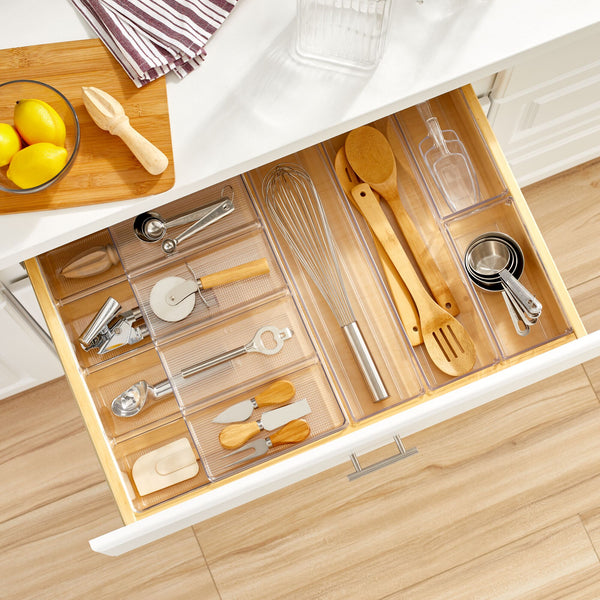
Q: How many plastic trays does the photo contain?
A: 12